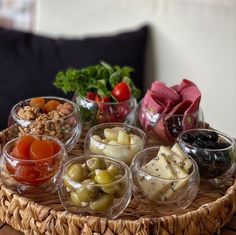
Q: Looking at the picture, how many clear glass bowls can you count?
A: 8